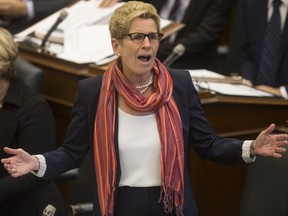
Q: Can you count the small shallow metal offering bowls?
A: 0